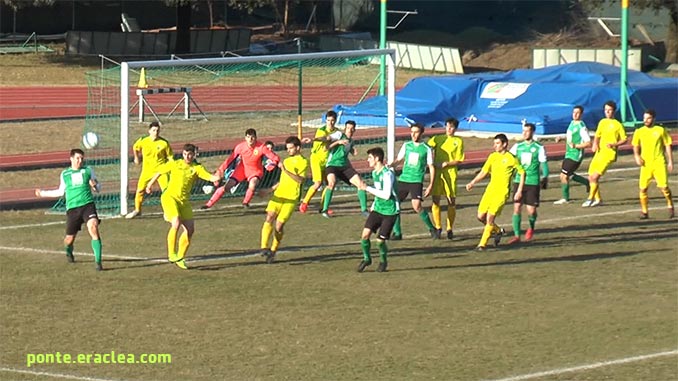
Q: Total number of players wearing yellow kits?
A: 8